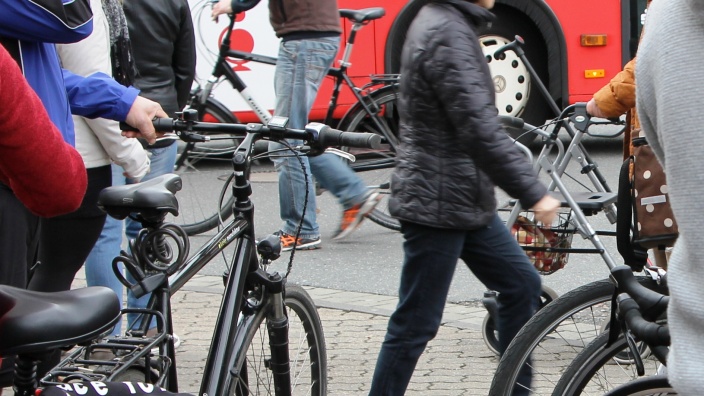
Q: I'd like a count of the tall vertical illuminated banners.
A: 0